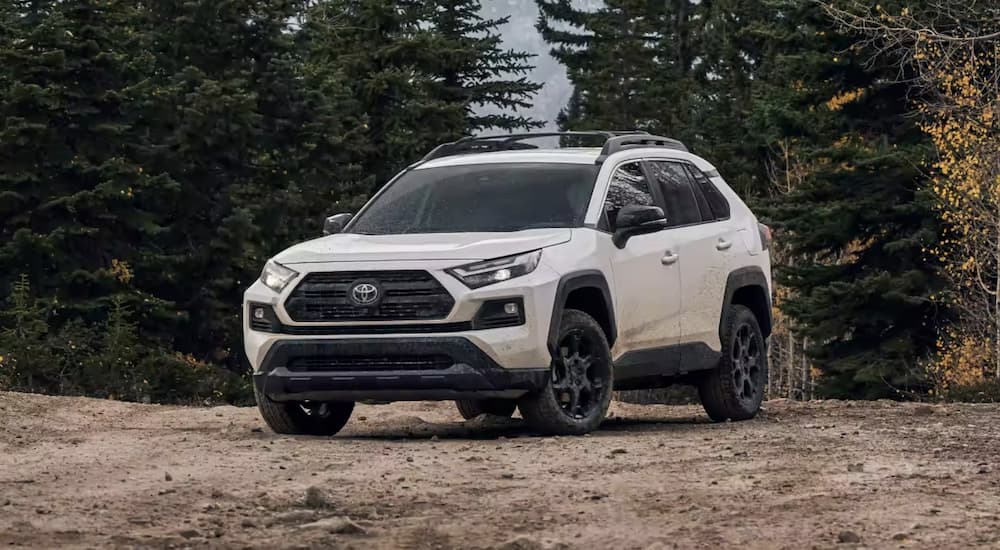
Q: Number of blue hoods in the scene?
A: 0